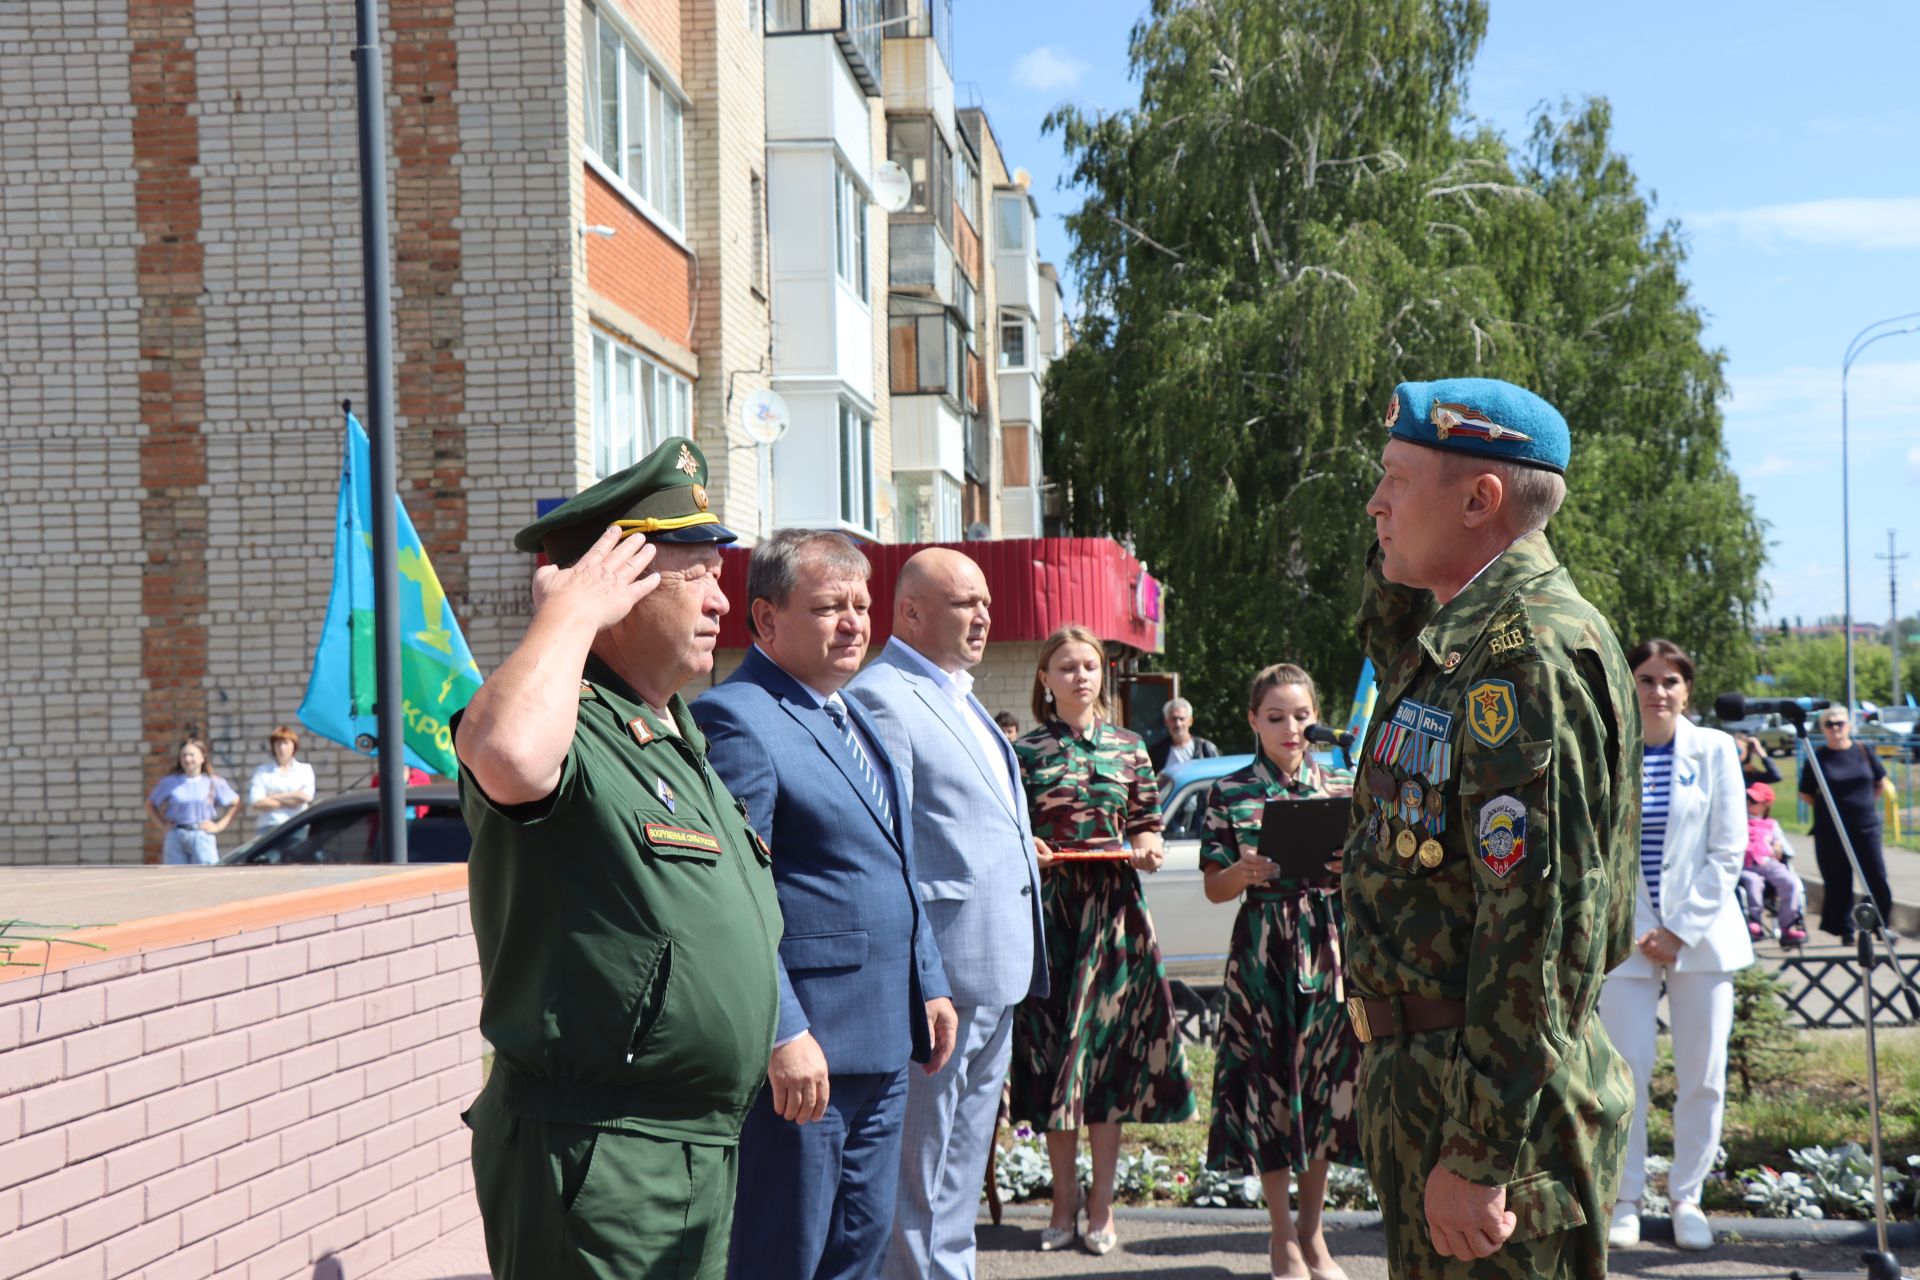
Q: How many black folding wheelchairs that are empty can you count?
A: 0